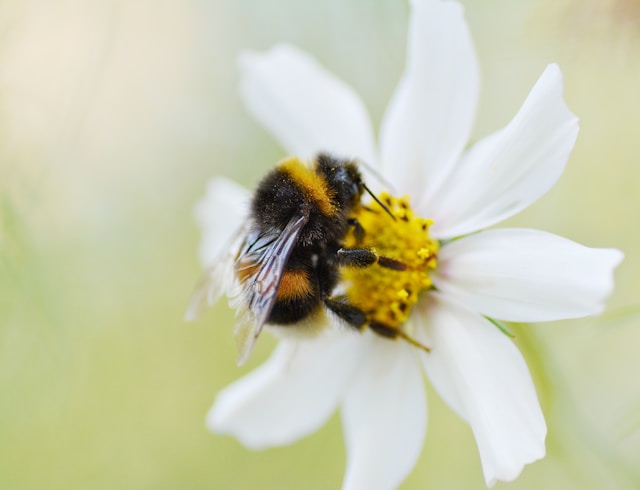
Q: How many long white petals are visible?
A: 8